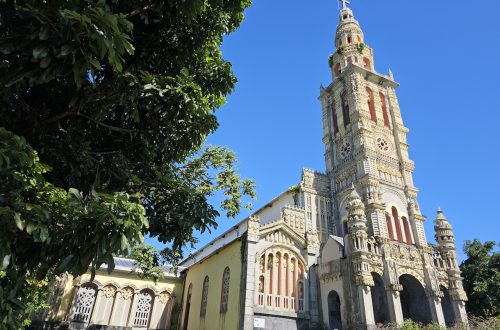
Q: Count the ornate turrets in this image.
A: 2